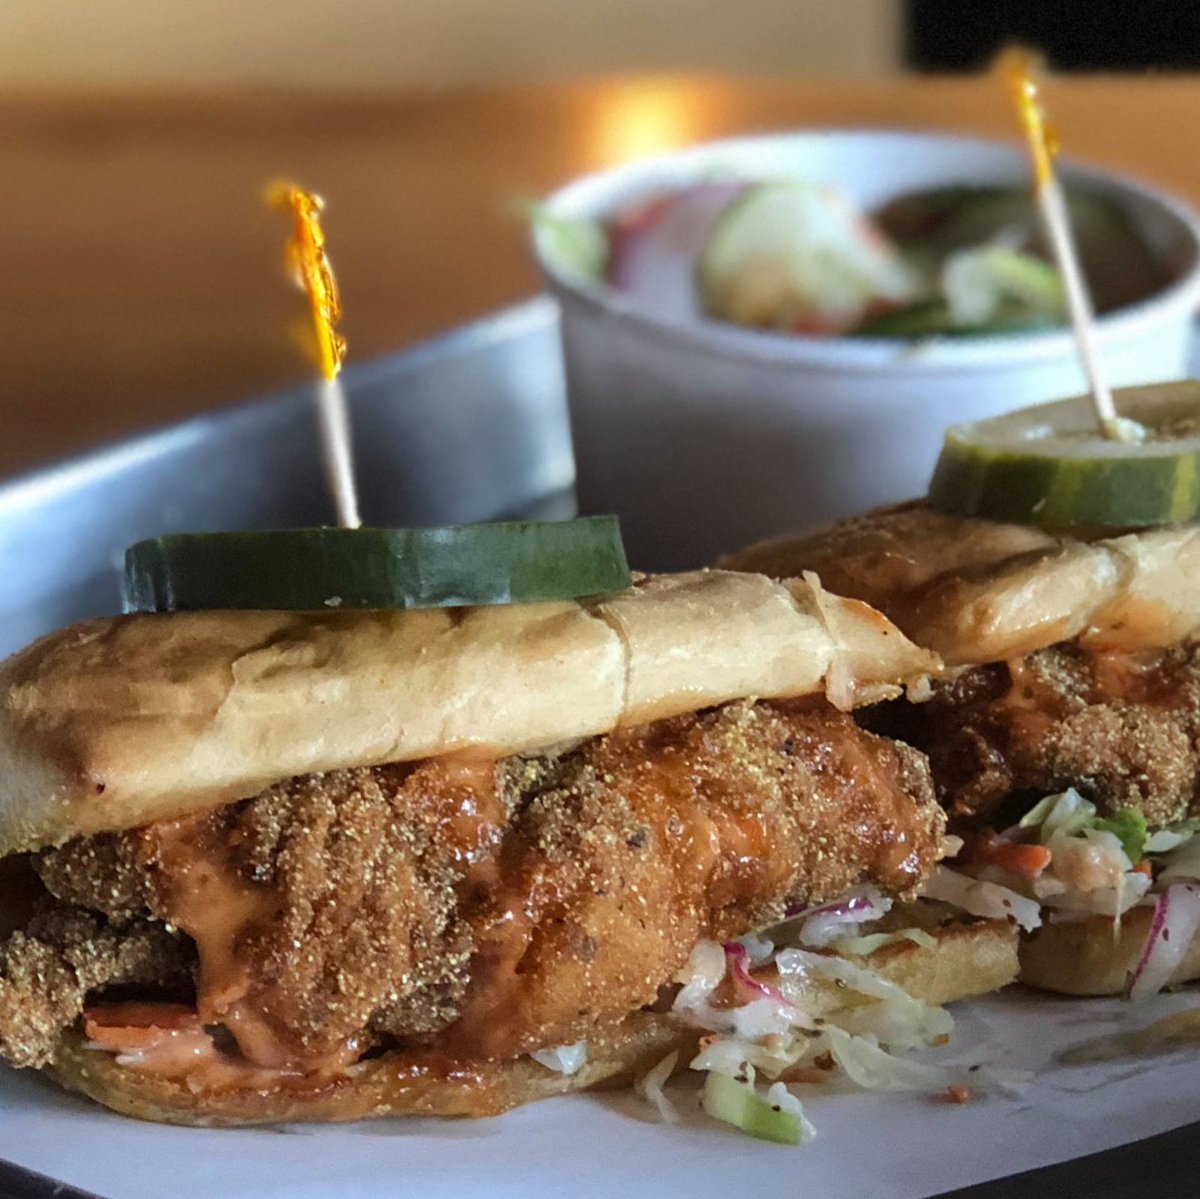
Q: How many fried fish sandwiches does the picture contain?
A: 2